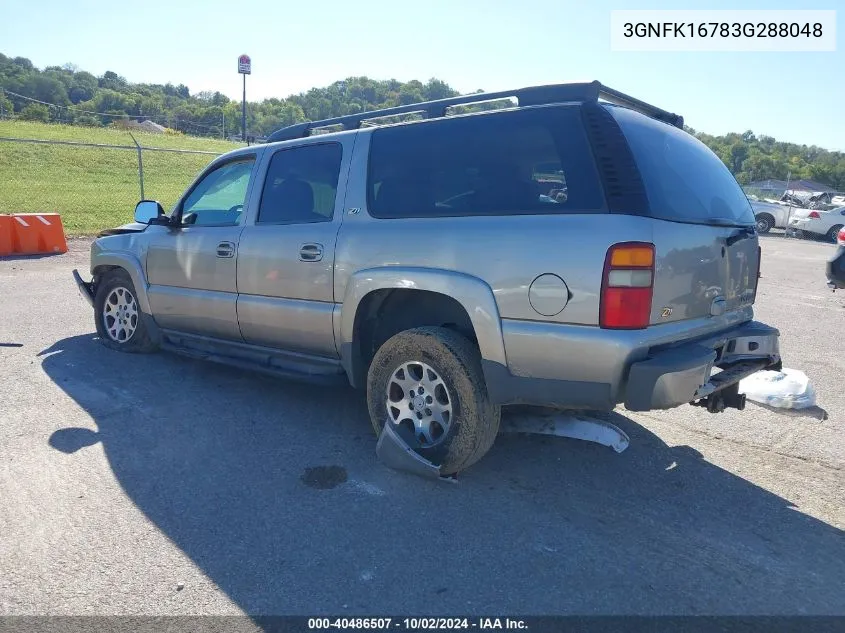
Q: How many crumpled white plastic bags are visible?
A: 1